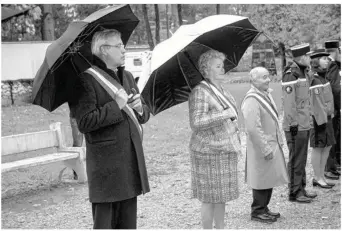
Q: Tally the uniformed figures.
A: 3